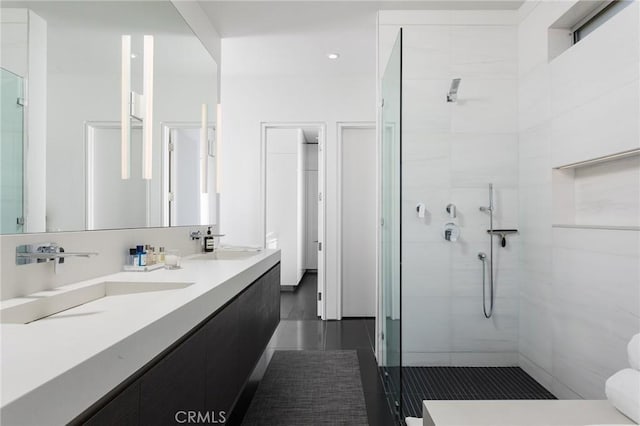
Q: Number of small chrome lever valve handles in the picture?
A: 2